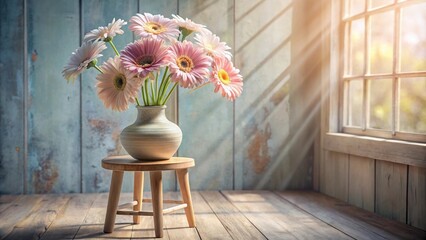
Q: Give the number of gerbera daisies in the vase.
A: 9